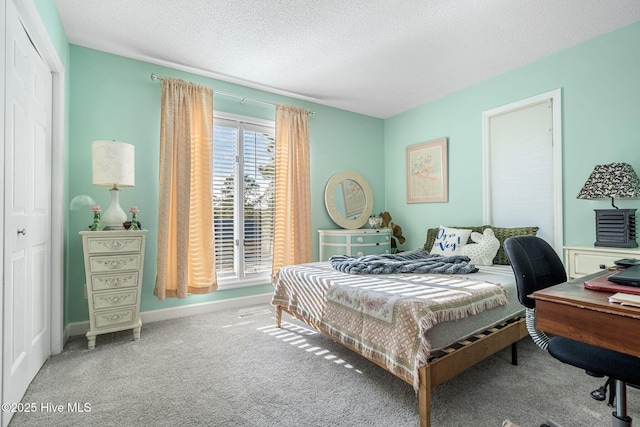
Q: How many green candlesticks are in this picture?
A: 2